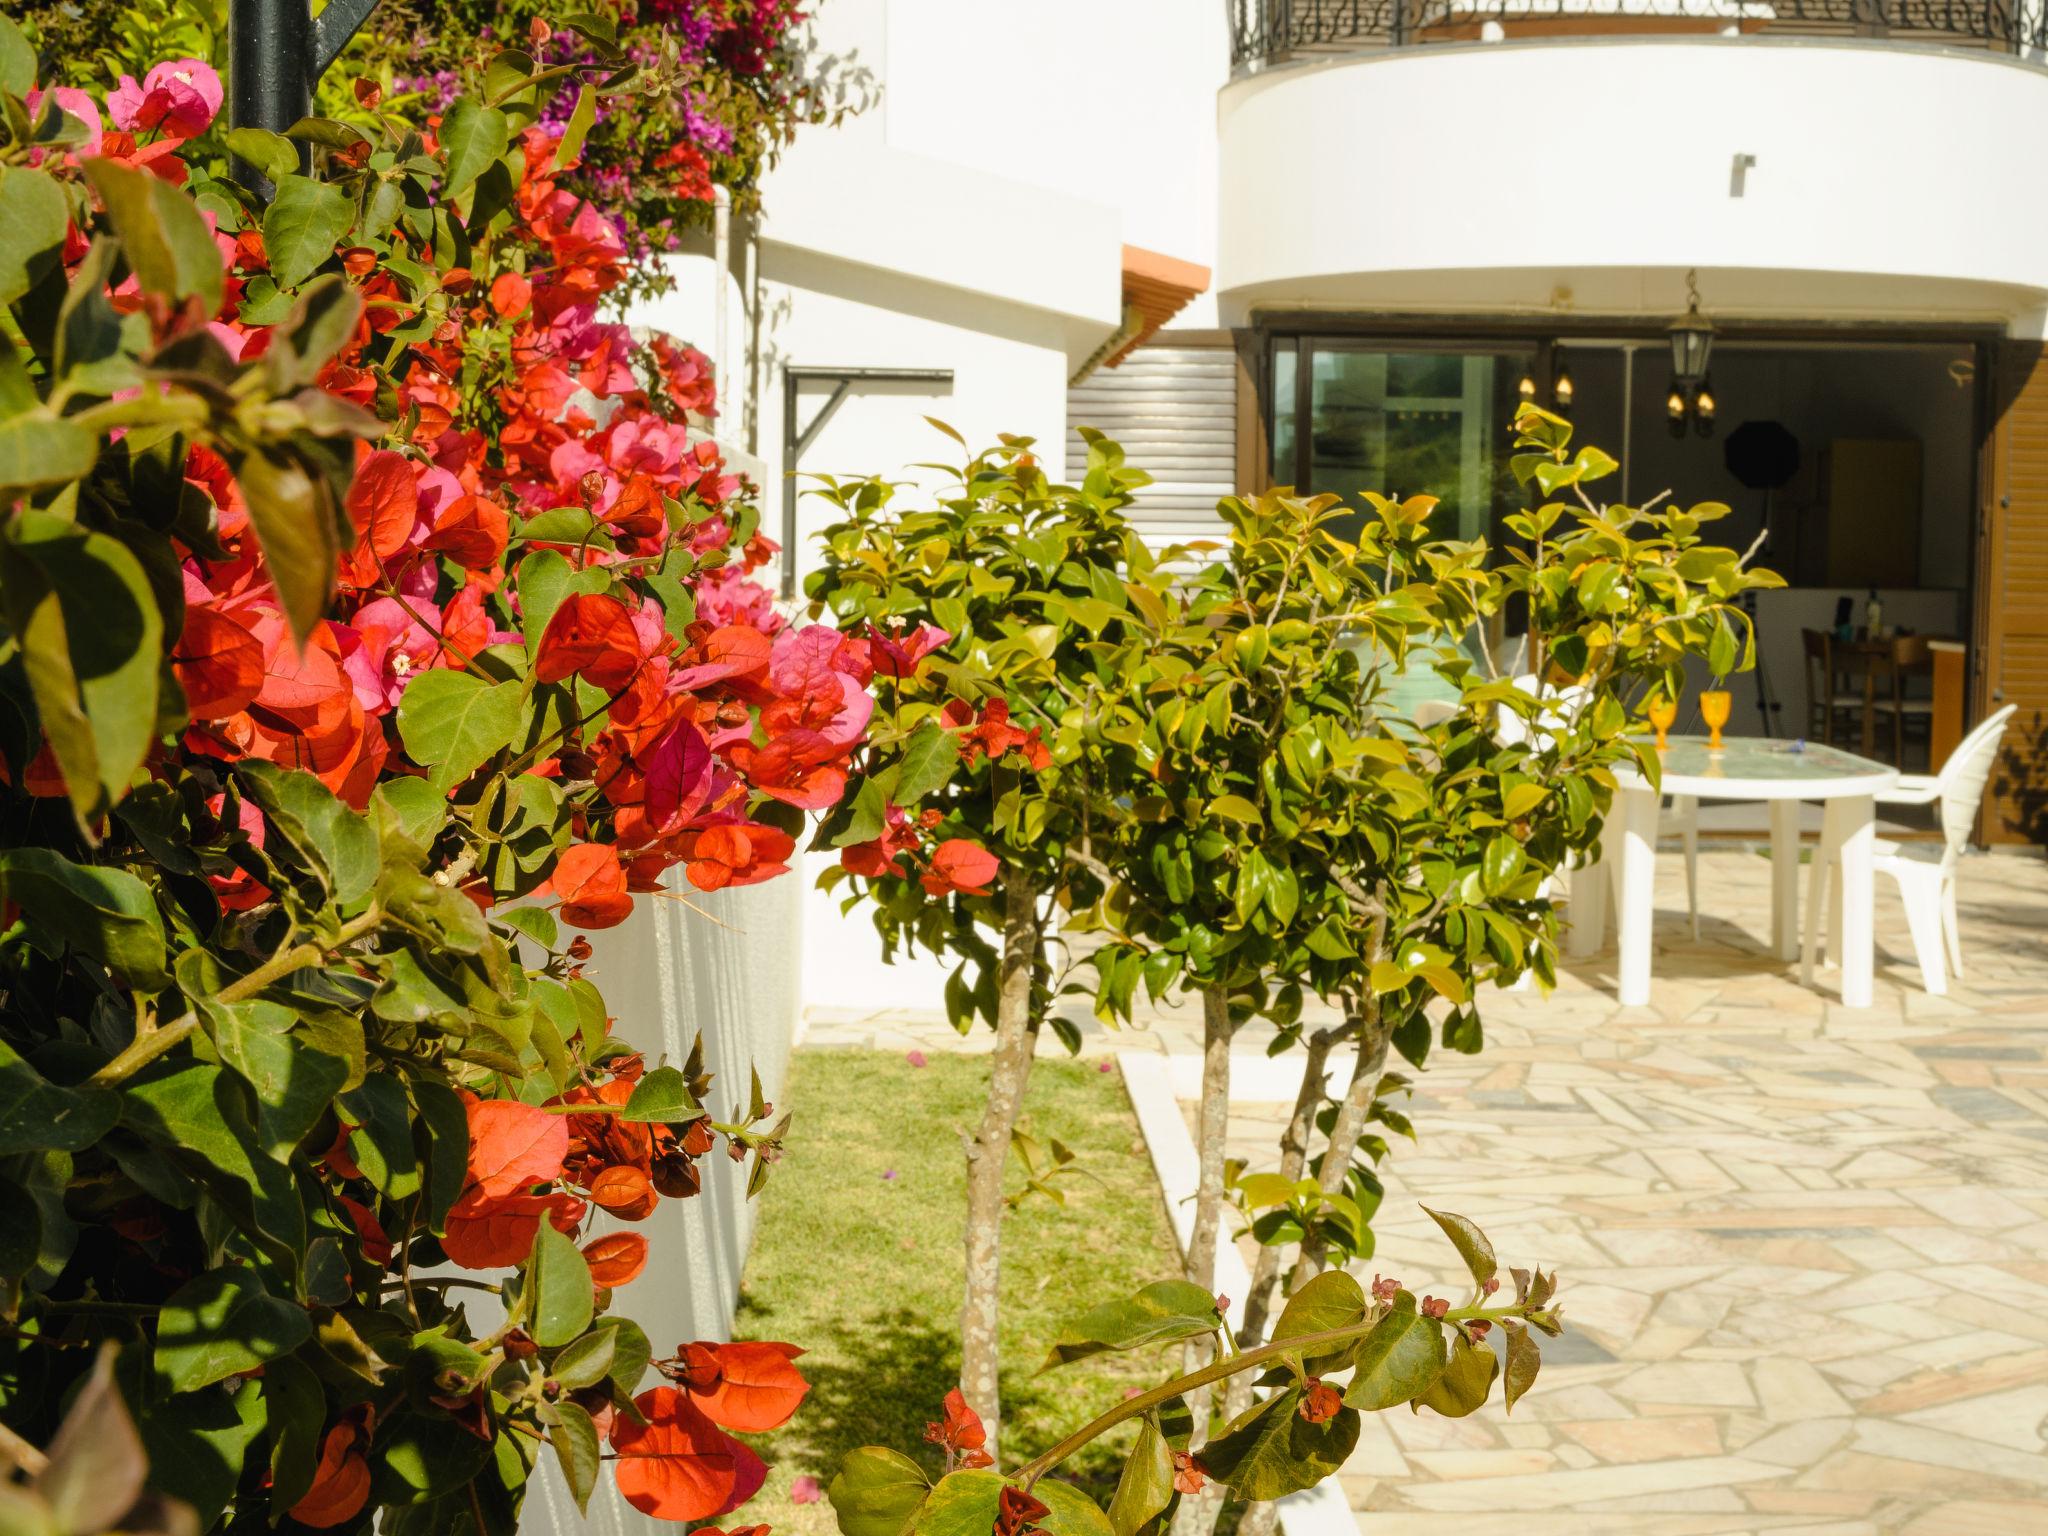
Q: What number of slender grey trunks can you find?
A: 4